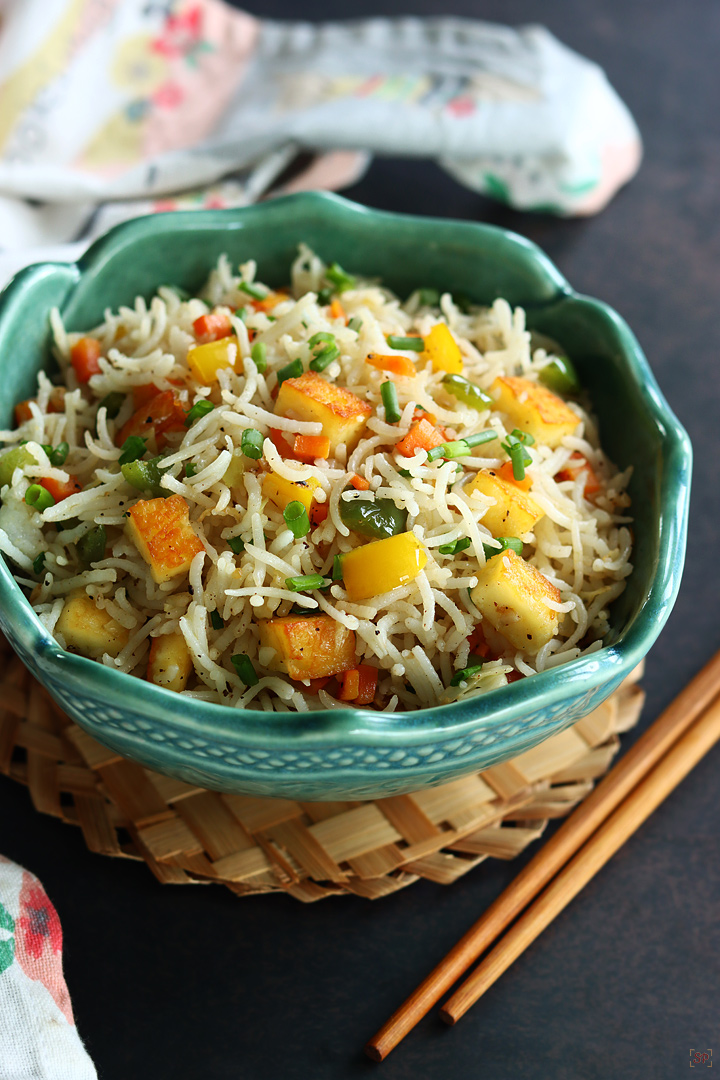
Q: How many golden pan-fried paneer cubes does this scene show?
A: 8